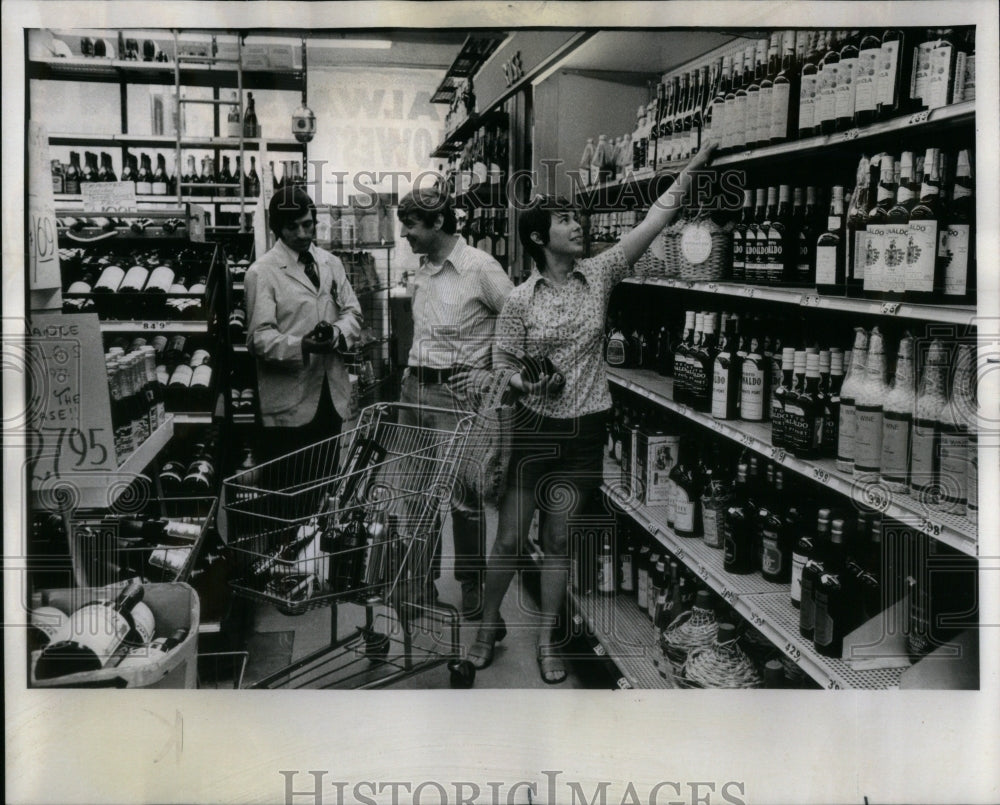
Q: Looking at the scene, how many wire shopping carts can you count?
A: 1